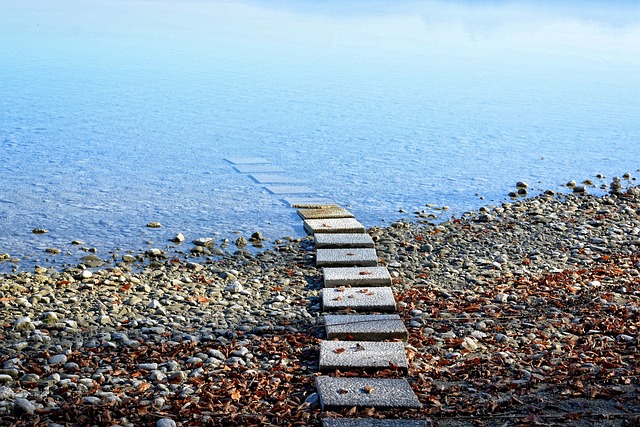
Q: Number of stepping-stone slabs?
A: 15